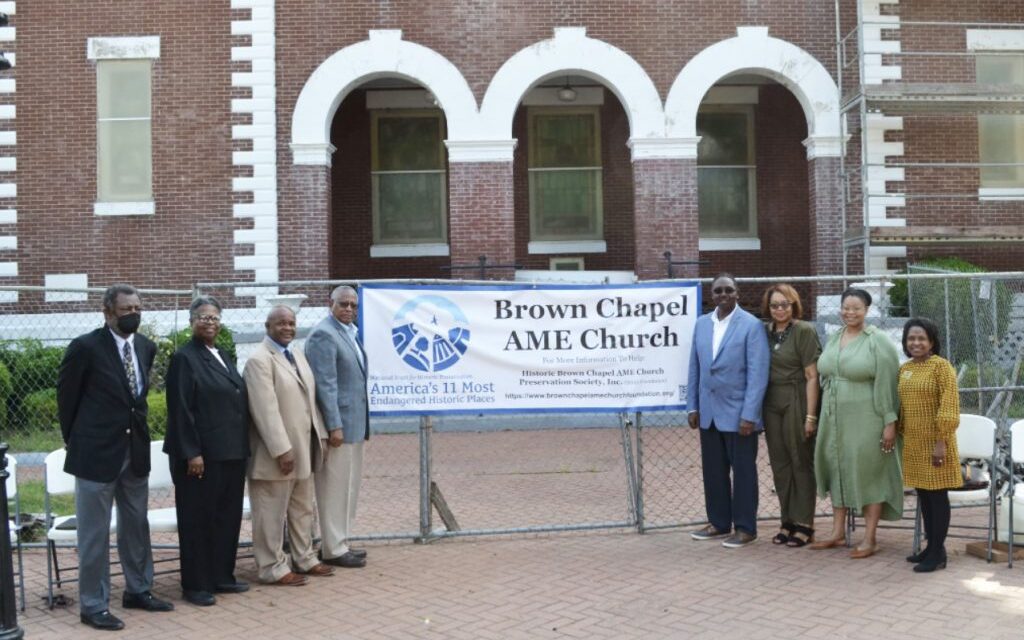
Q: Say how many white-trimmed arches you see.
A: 3